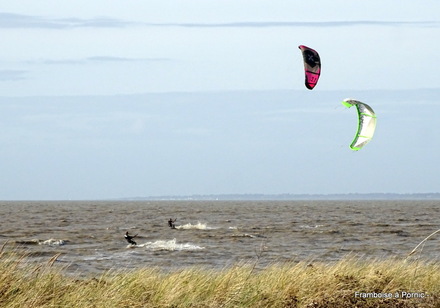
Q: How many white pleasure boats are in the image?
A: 0